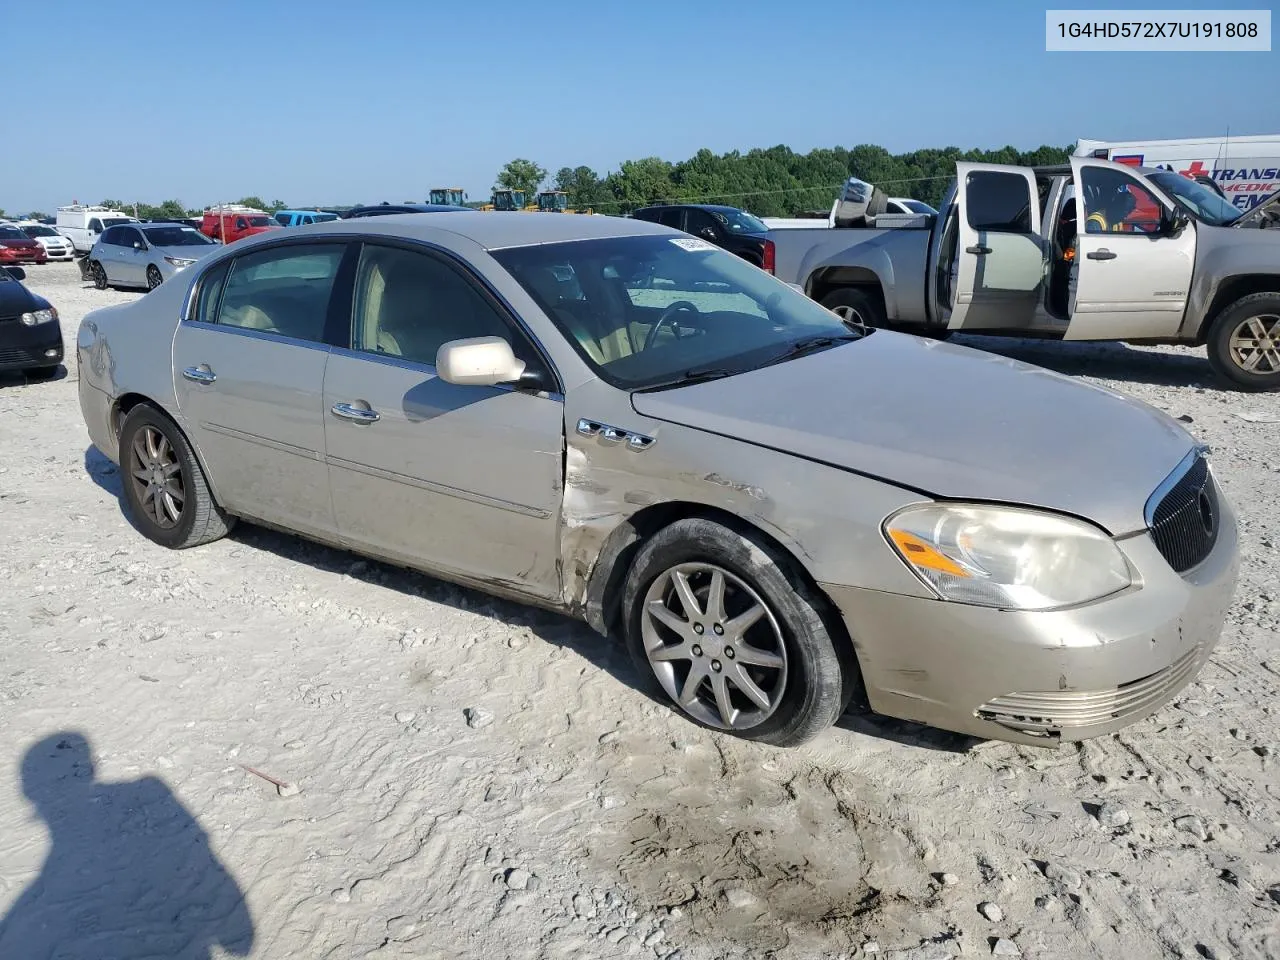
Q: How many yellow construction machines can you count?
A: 3